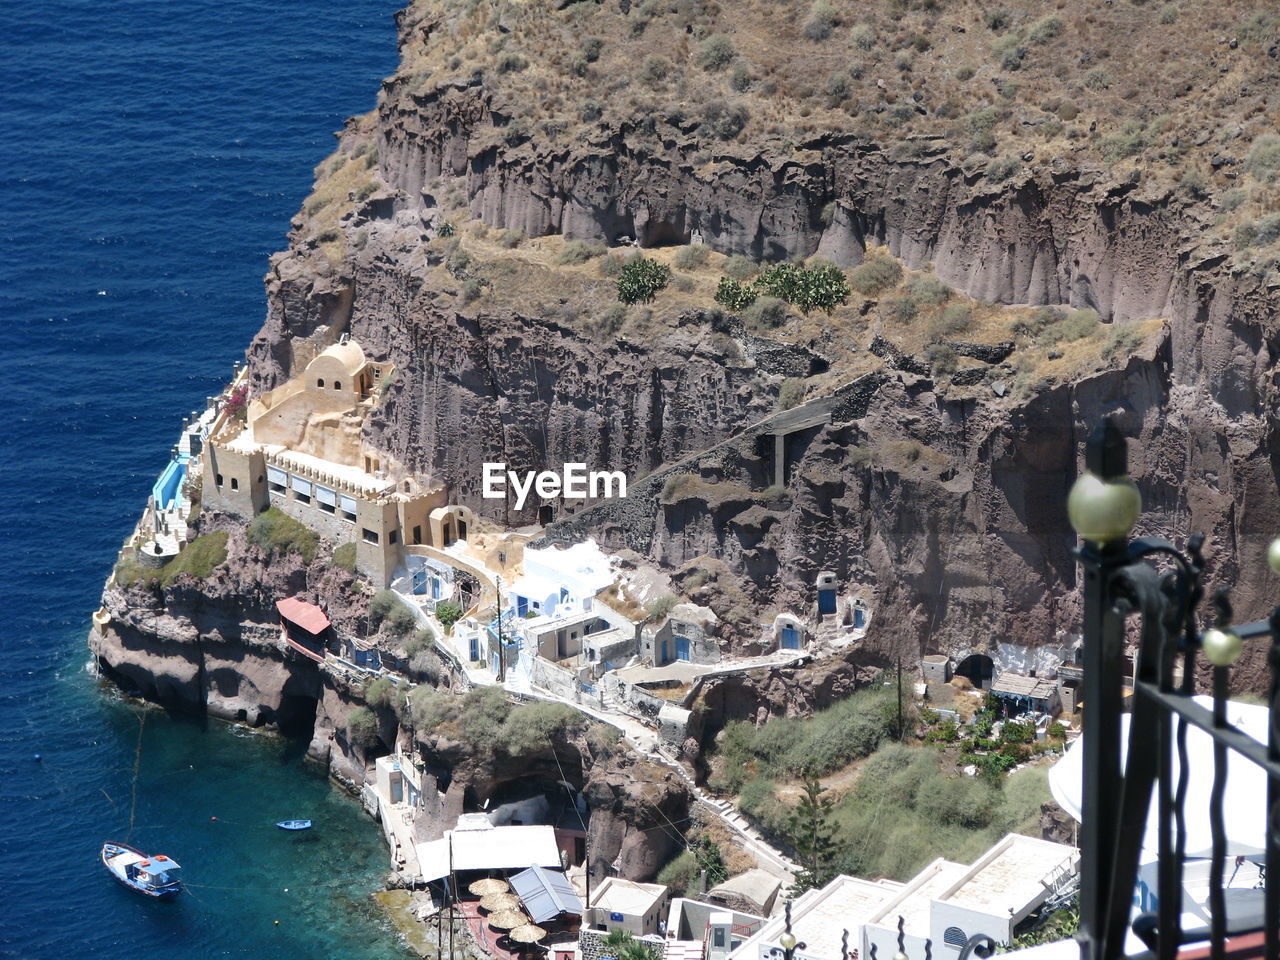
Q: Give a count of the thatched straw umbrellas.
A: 4